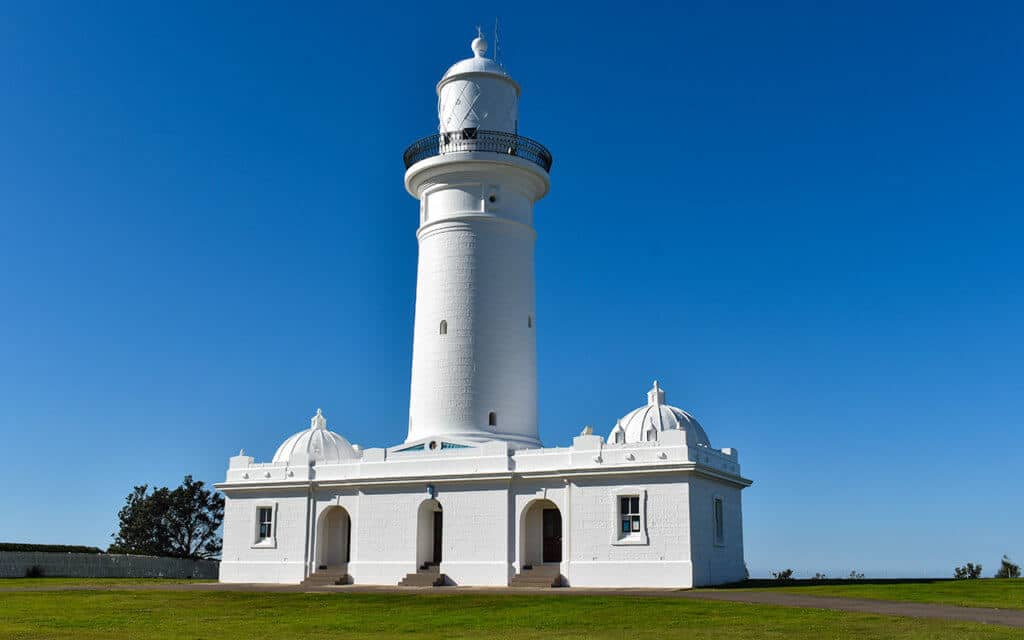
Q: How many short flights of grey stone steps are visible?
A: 3